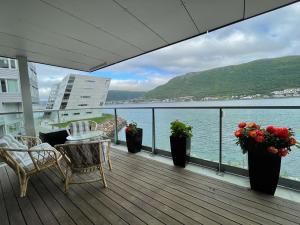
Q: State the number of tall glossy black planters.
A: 3